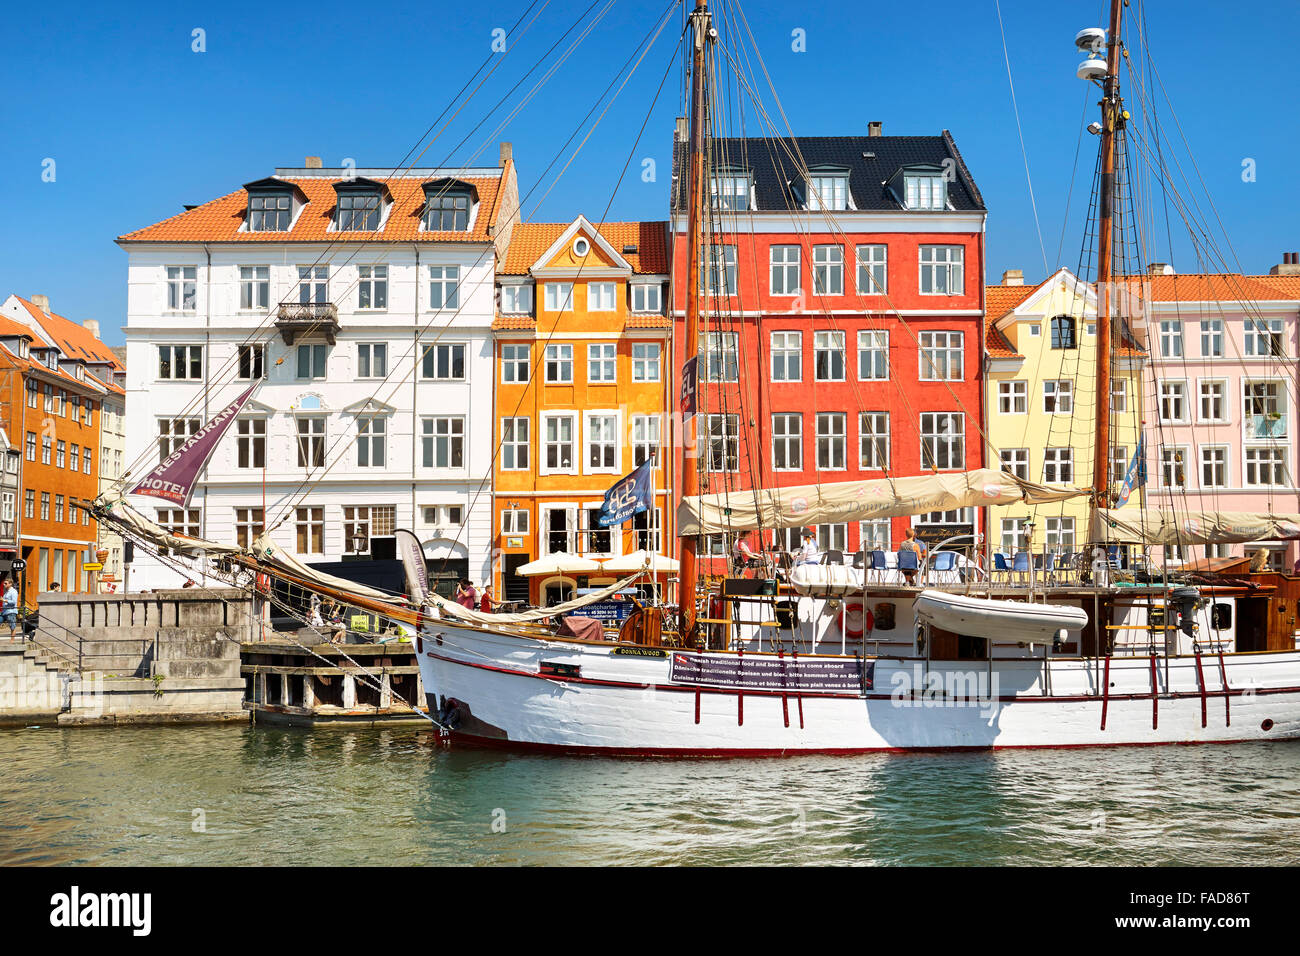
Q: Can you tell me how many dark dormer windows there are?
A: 3